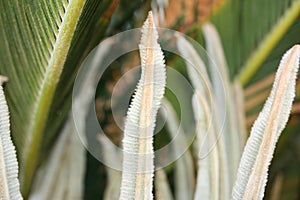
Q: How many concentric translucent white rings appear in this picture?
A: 2